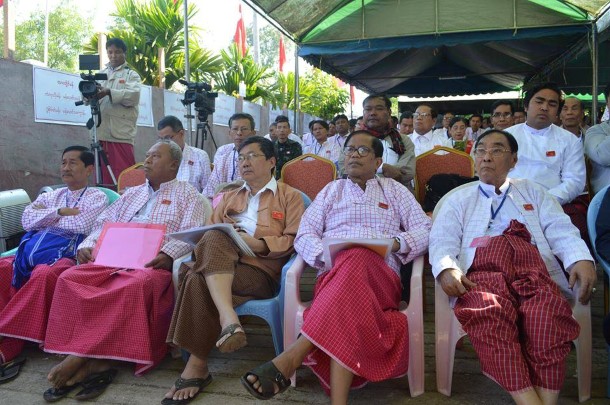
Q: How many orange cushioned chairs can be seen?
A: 3